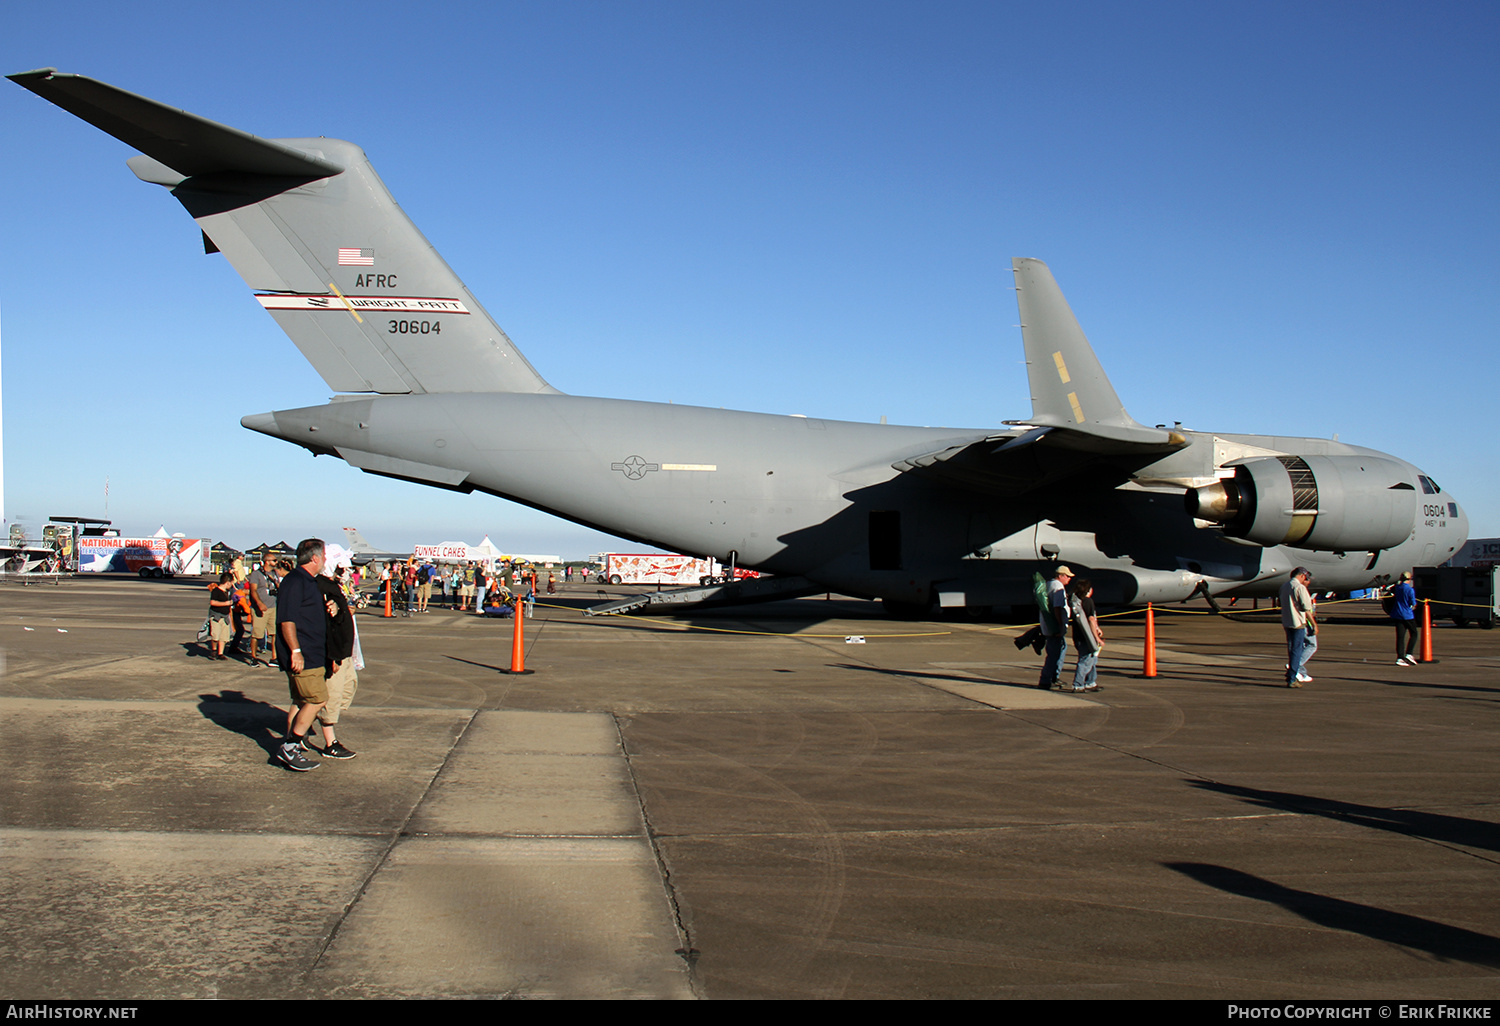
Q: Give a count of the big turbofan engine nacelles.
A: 1